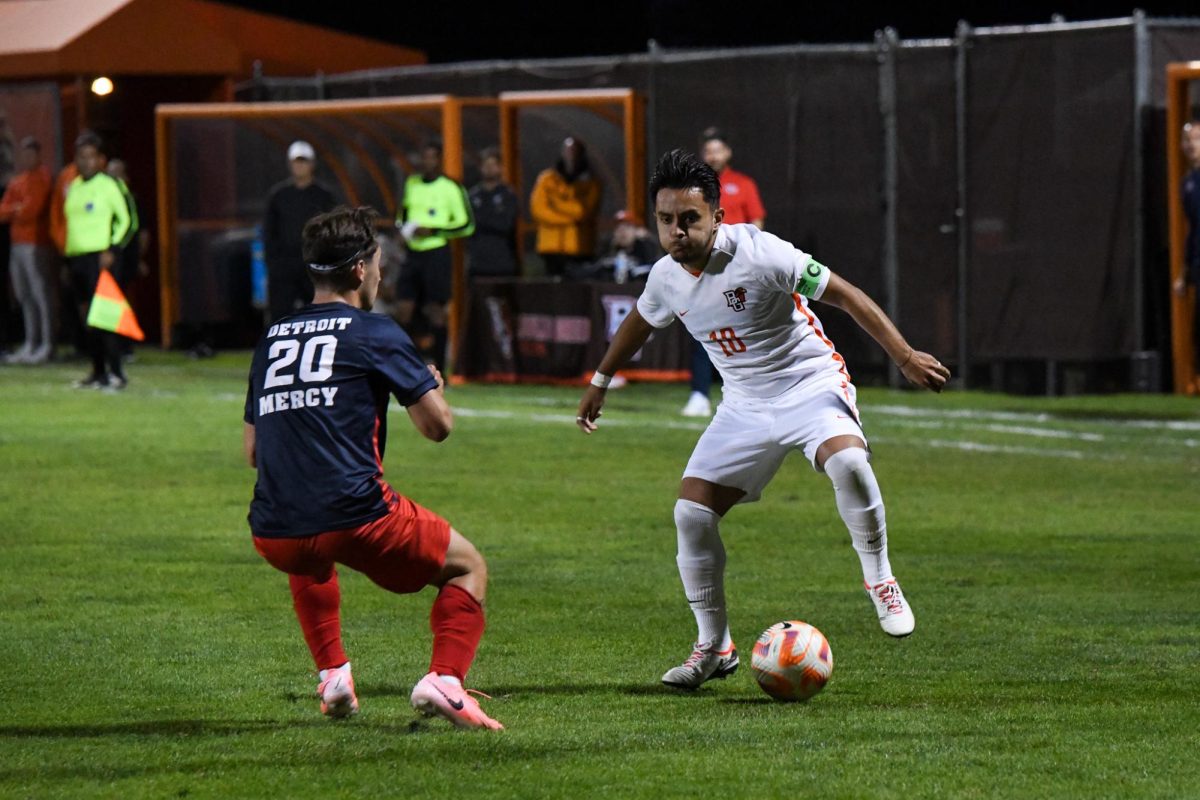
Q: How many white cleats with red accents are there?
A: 2